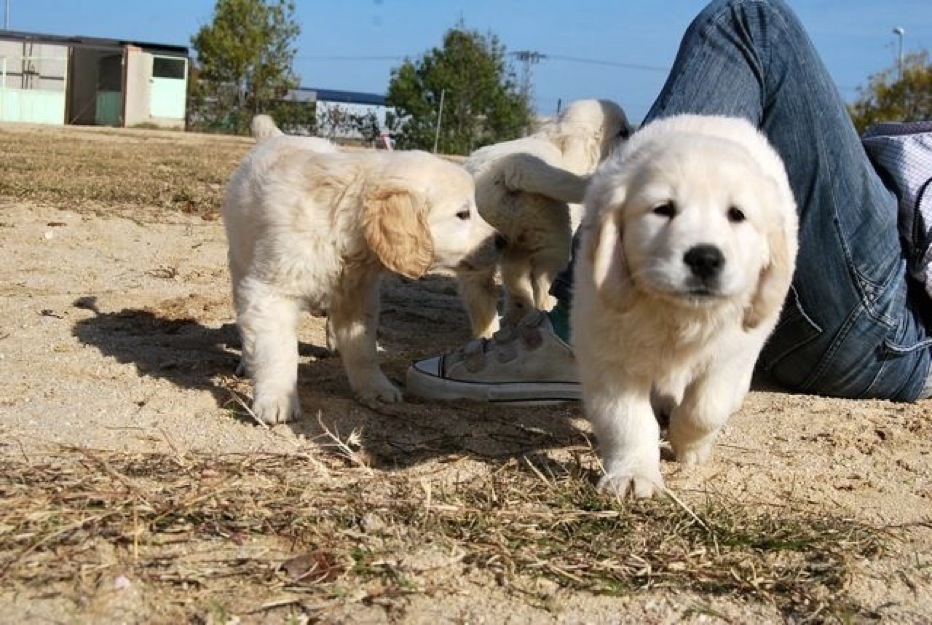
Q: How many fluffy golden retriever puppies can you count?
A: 3